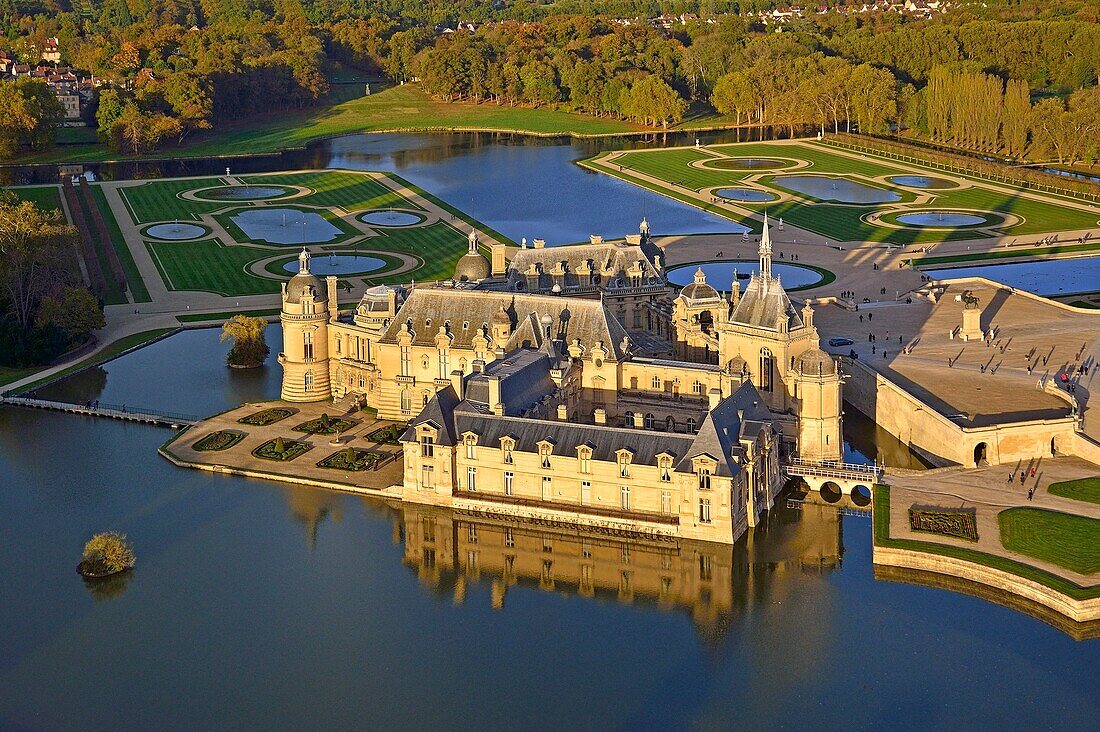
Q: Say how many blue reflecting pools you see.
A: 11